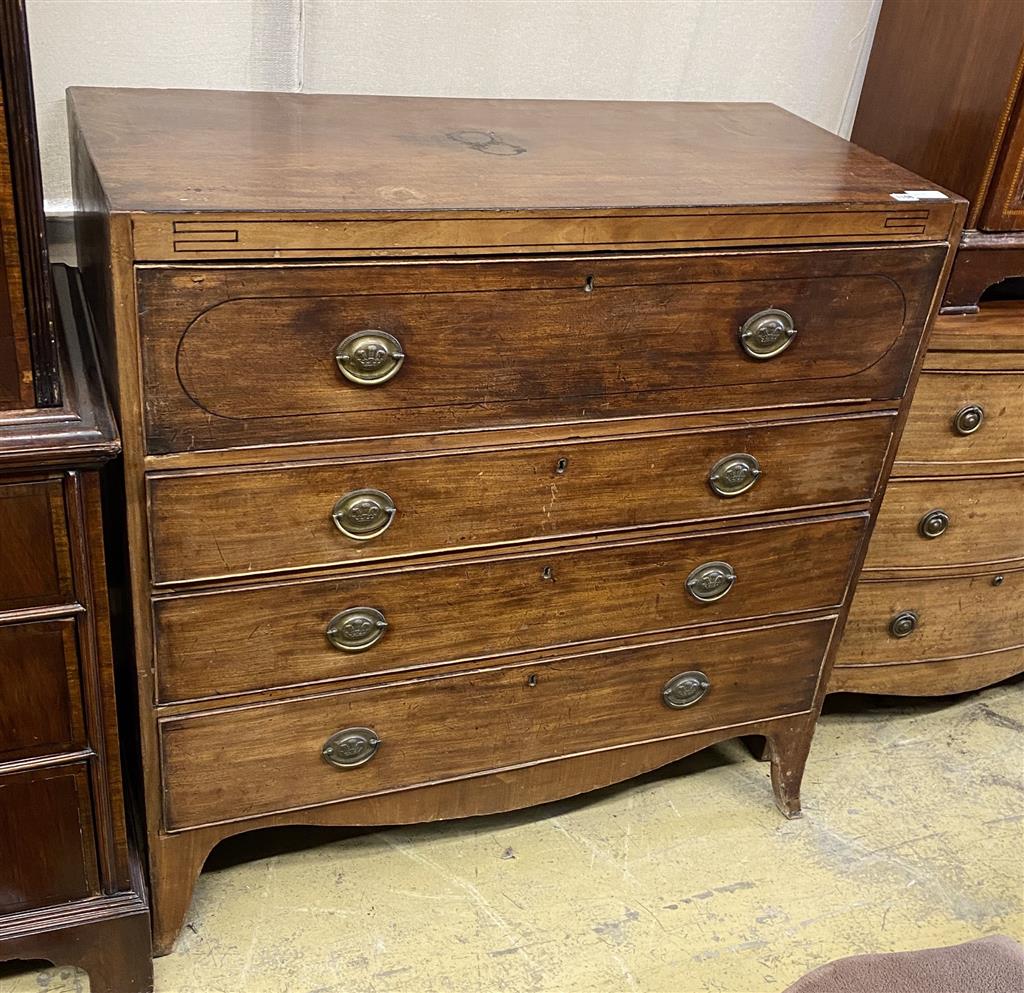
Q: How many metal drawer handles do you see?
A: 11